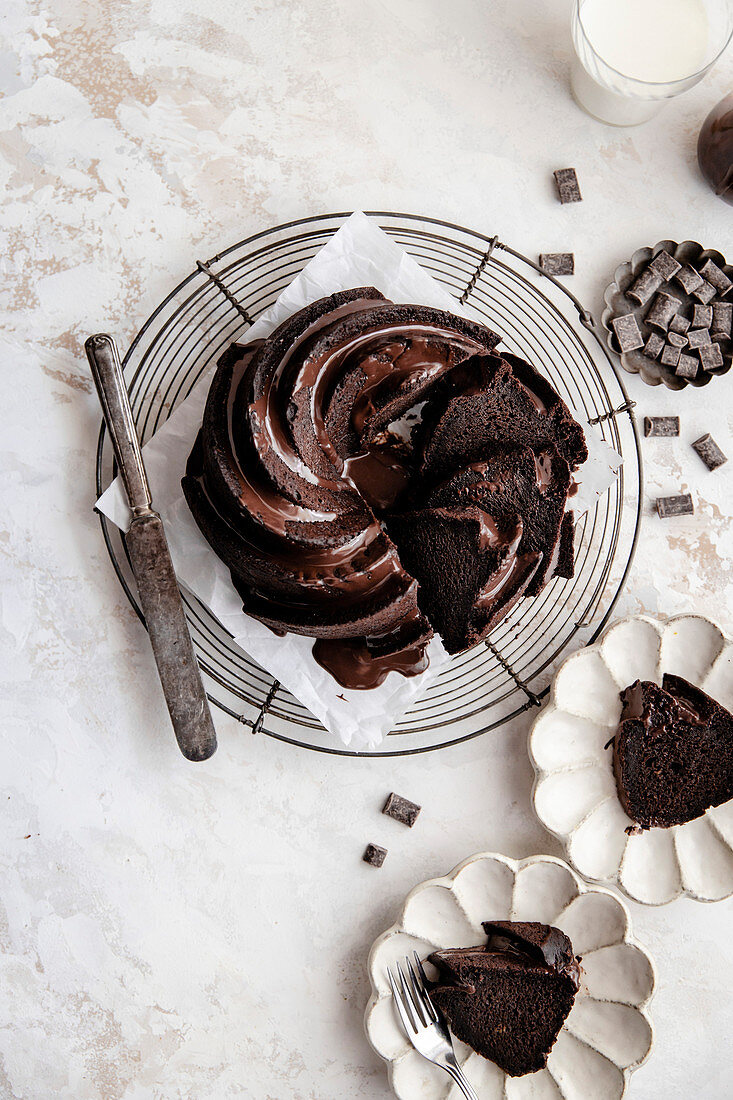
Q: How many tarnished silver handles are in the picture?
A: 1